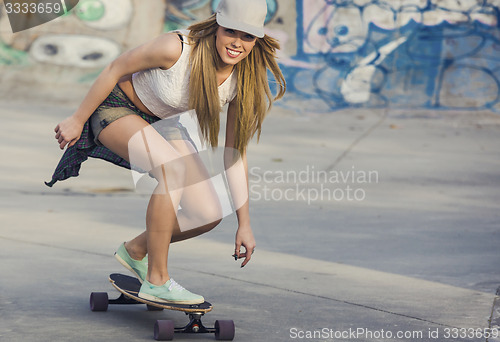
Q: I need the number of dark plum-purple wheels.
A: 4